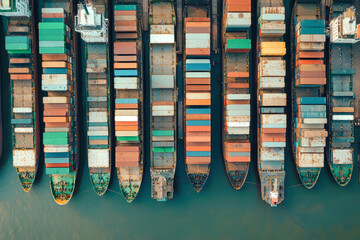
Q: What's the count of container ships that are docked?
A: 10